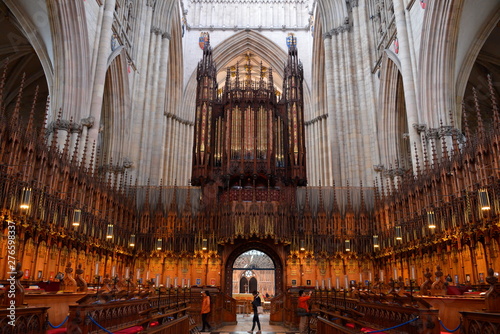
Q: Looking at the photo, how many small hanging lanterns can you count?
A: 12